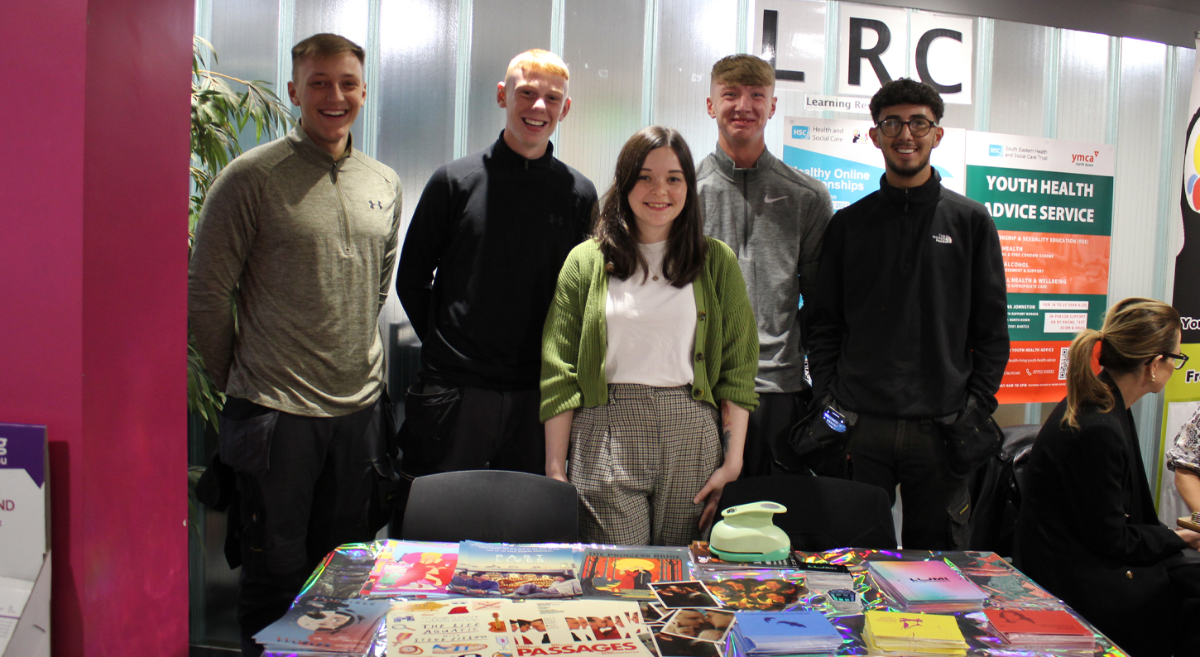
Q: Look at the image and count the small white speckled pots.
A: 0